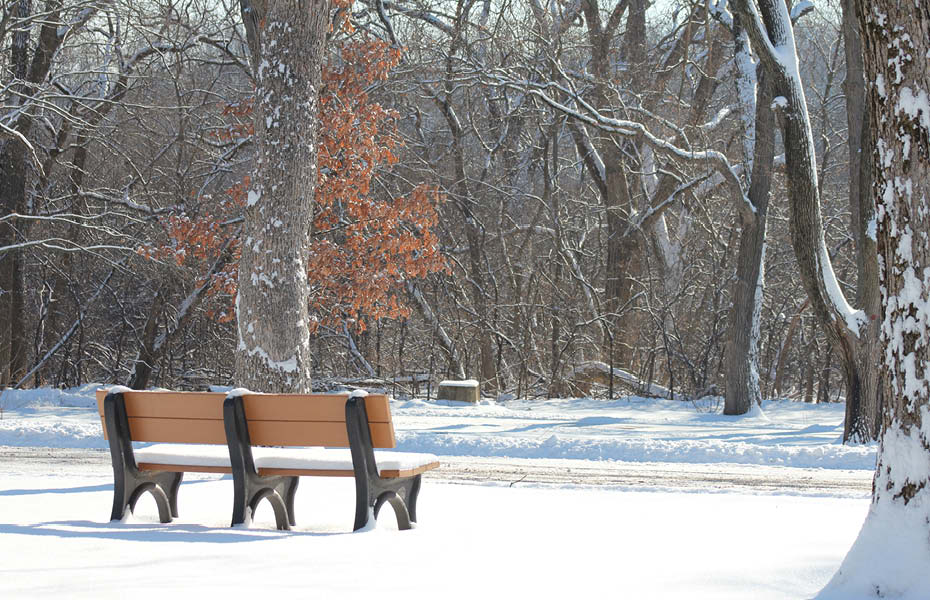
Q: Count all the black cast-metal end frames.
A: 3